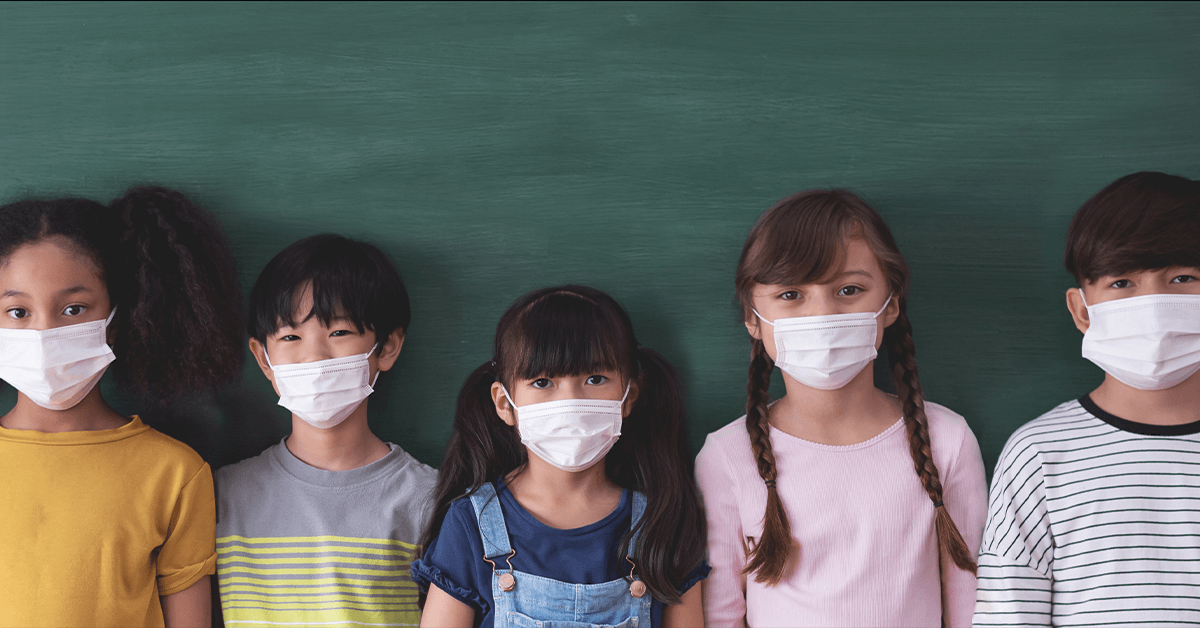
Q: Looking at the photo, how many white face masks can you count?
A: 5